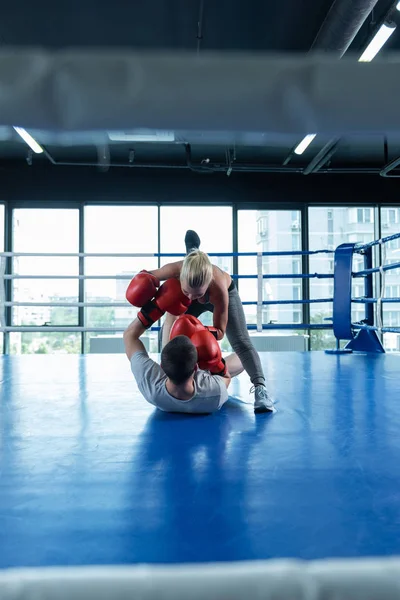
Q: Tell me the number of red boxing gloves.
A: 4